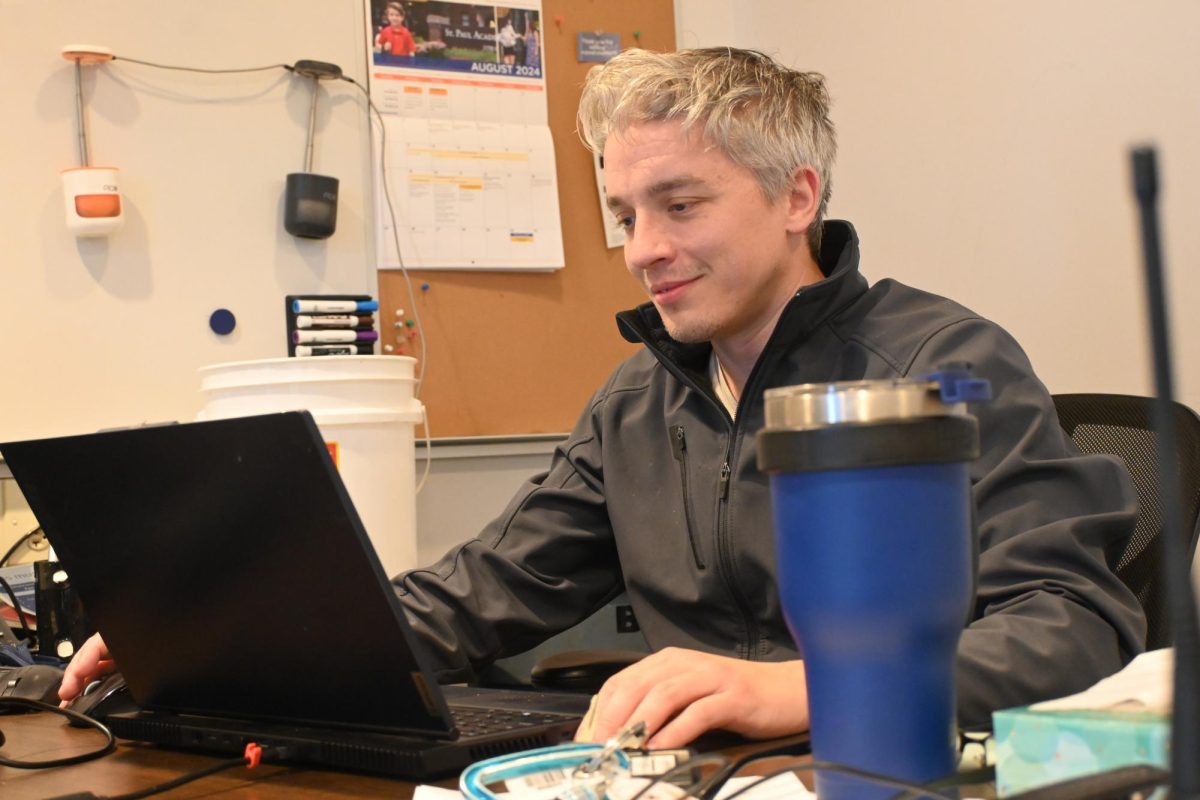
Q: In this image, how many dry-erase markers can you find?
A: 4